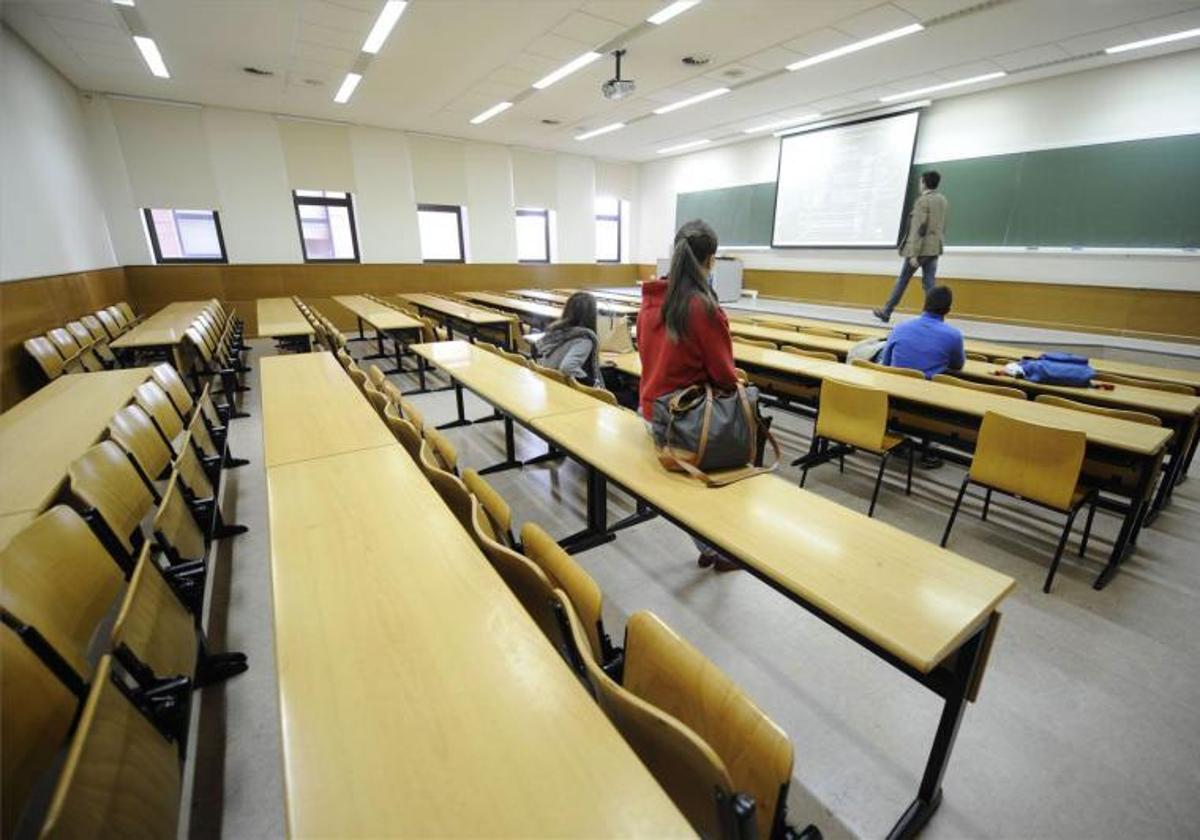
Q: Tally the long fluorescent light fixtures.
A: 14